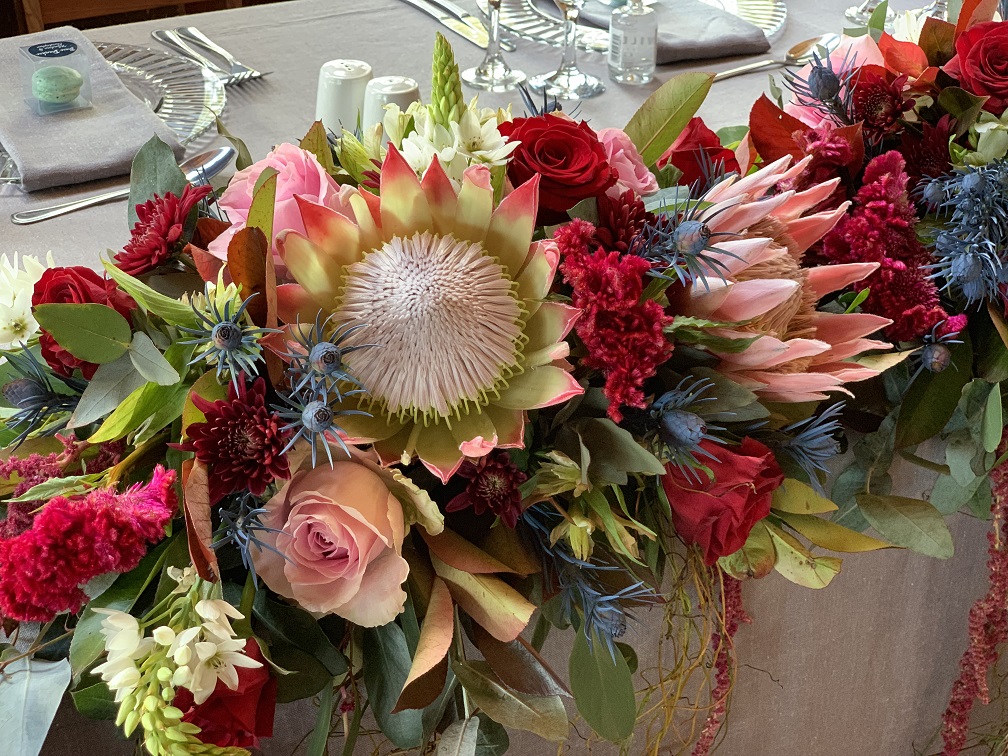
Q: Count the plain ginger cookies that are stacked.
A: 0